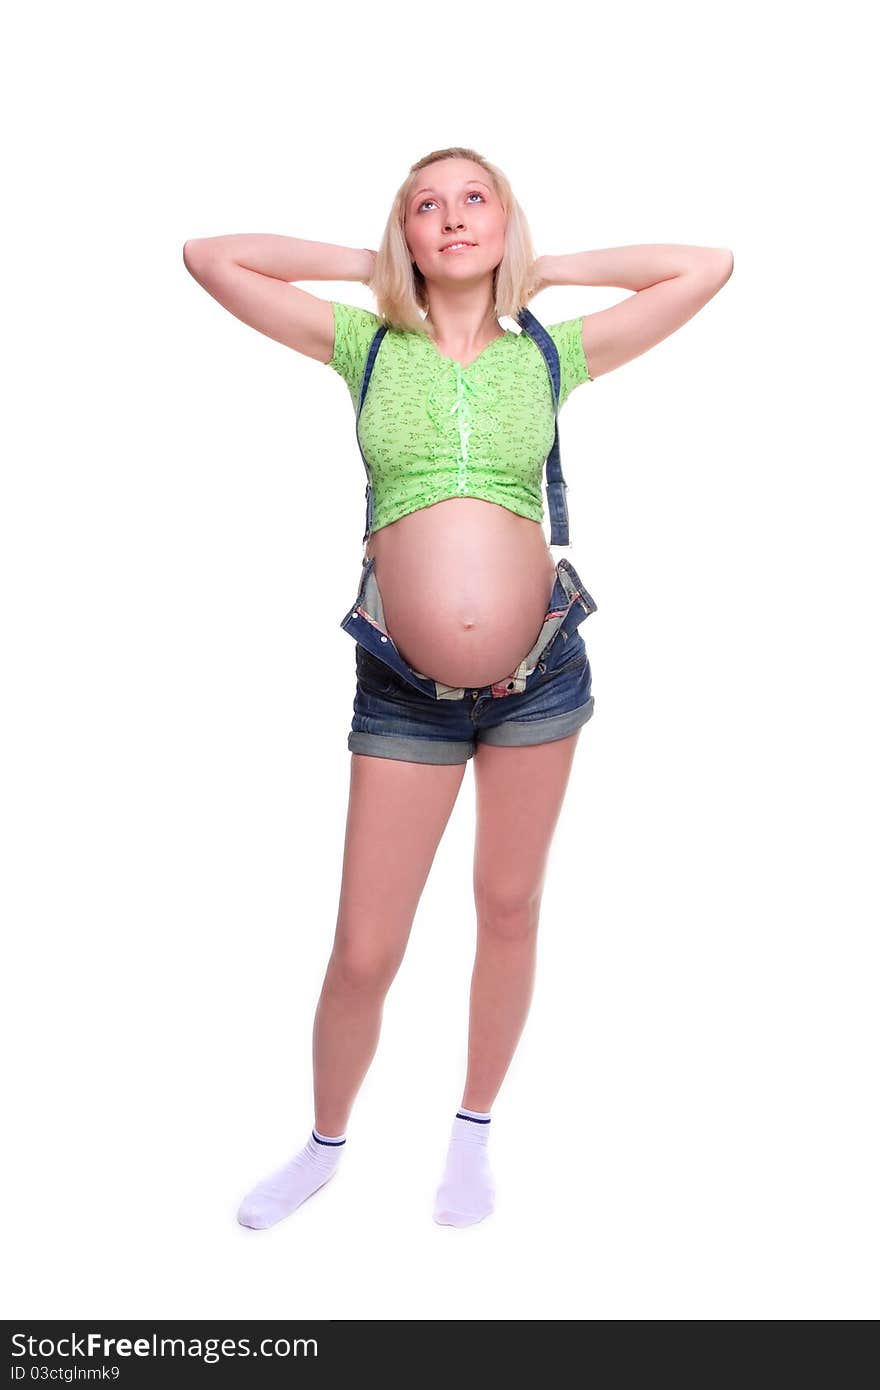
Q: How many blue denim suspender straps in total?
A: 2